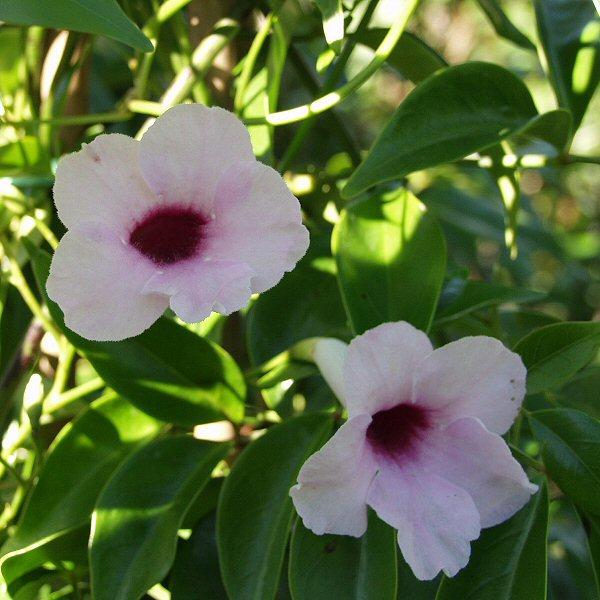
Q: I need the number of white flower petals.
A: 10